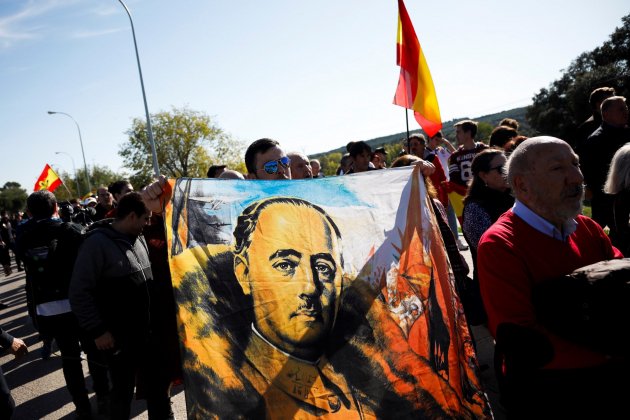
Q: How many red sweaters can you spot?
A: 1